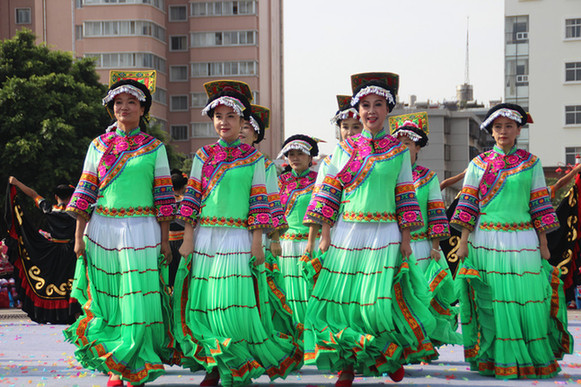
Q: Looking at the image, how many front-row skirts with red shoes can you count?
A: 3